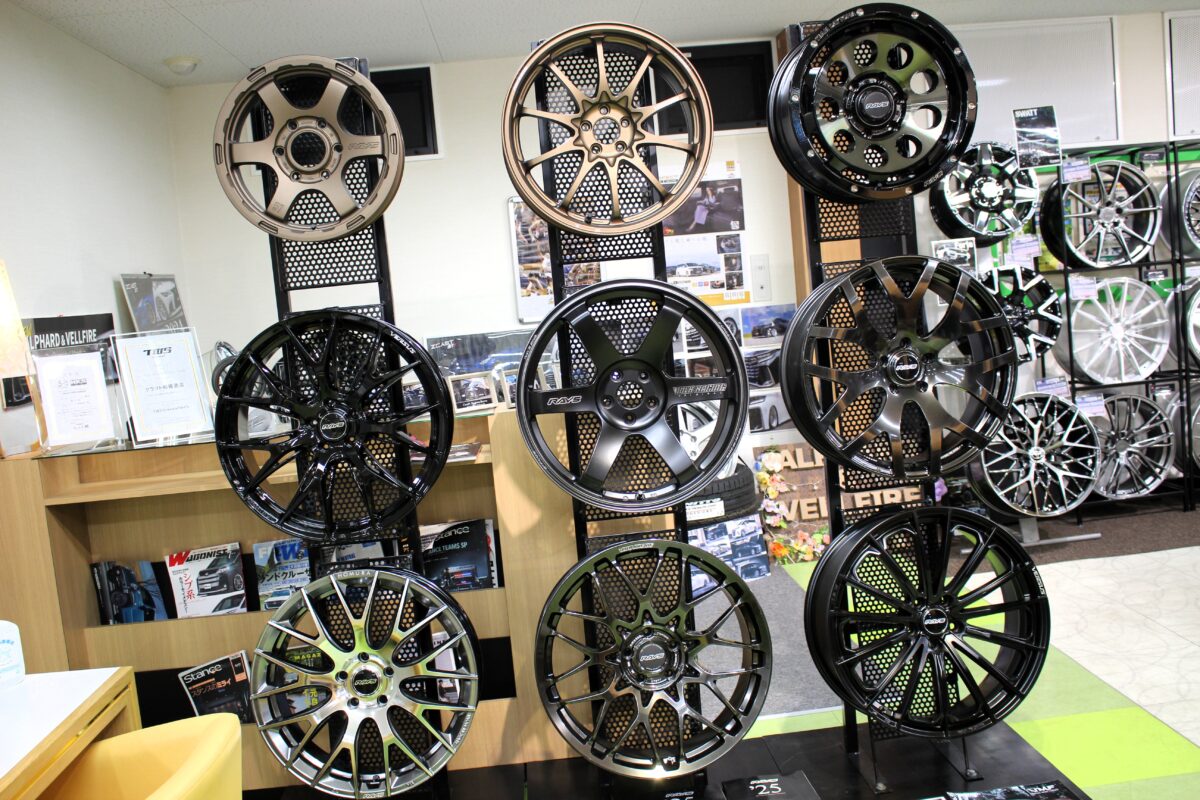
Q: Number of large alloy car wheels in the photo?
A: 9